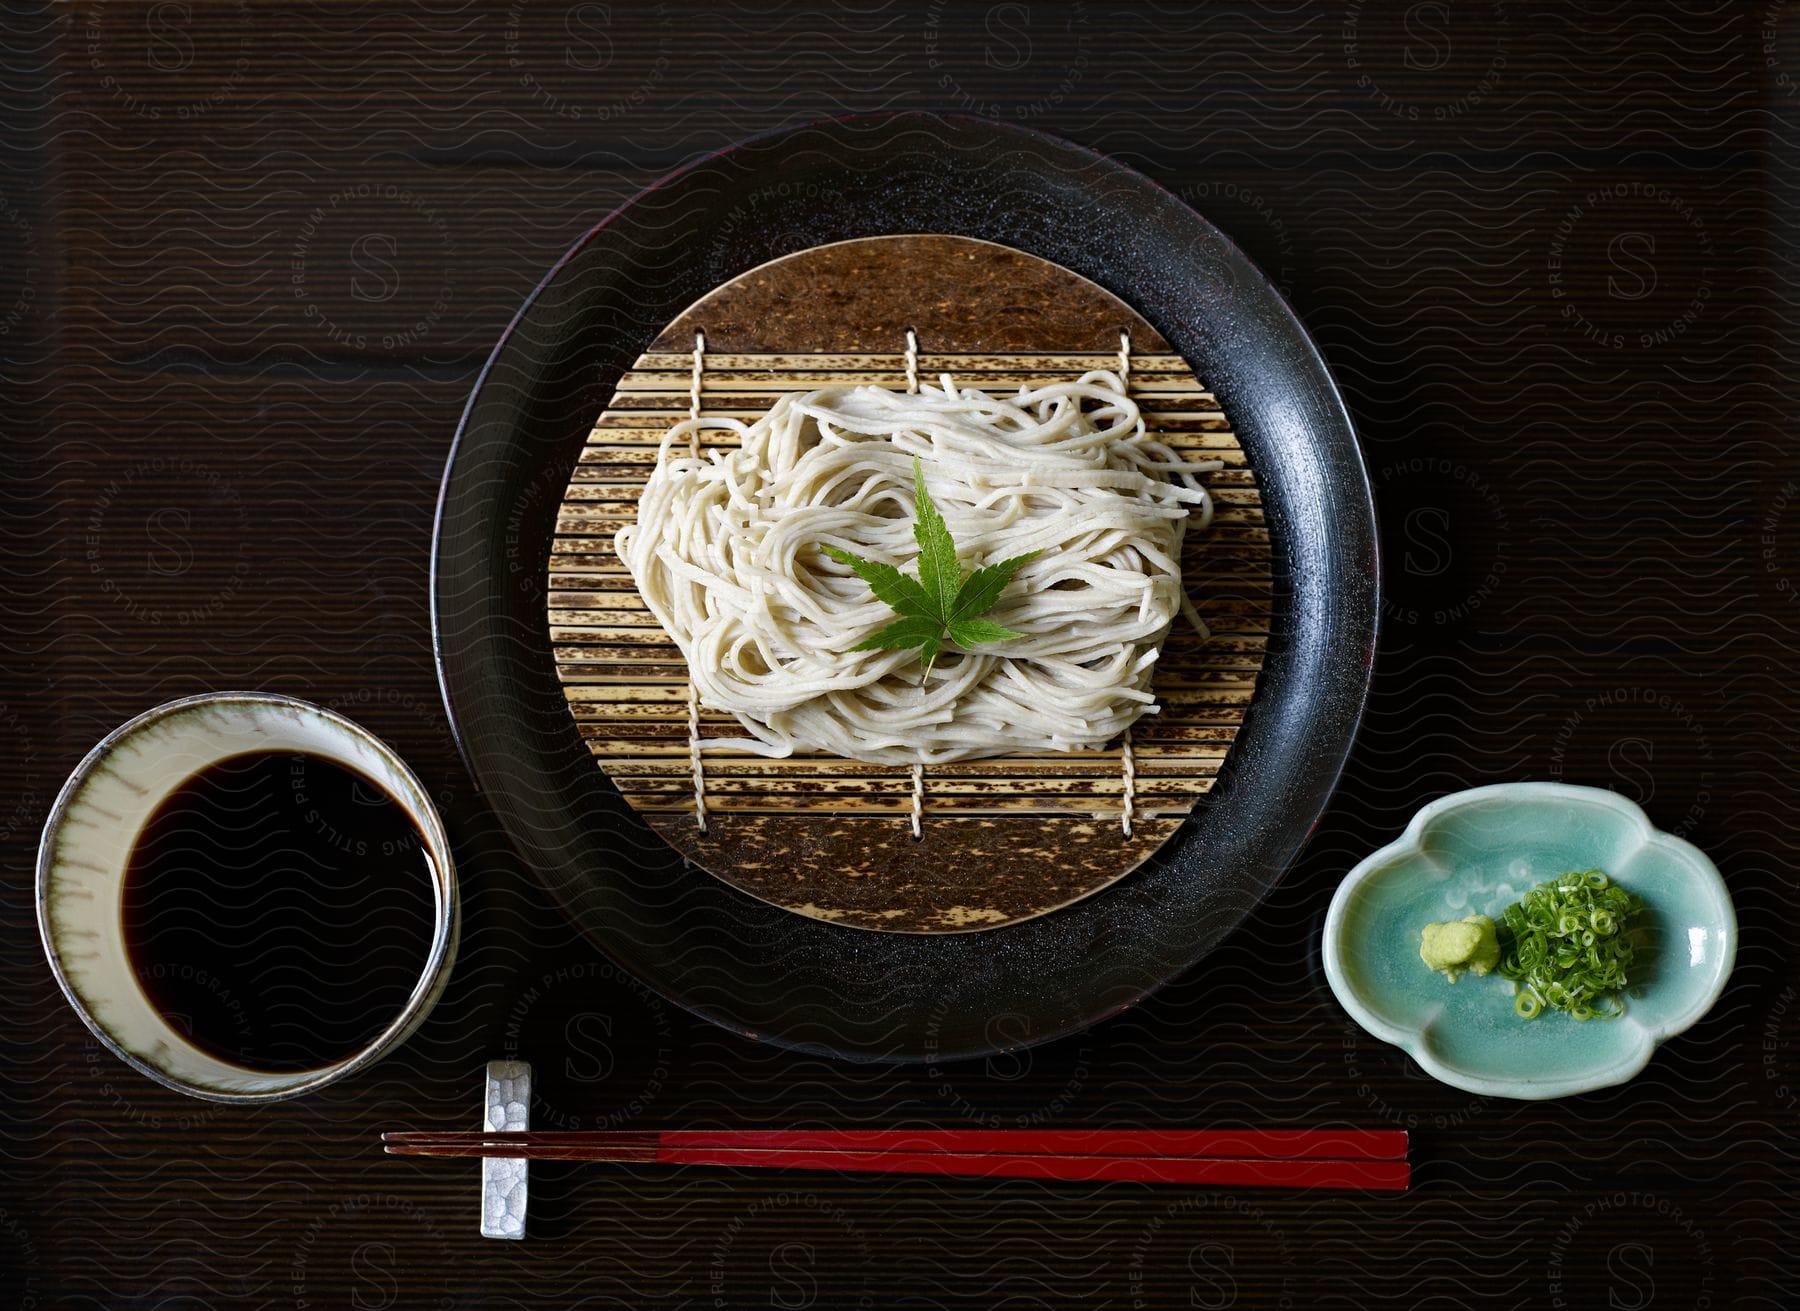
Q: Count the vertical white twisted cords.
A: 3